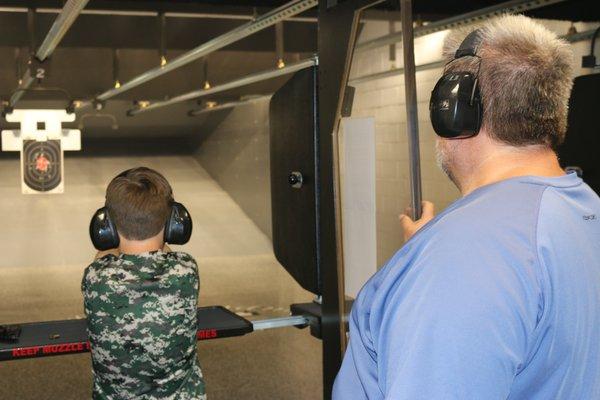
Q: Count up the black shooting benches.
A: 1